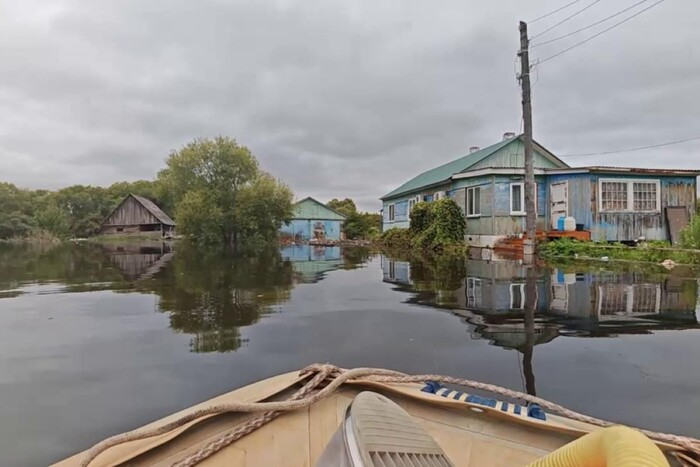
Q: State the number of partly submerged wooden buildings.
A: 3